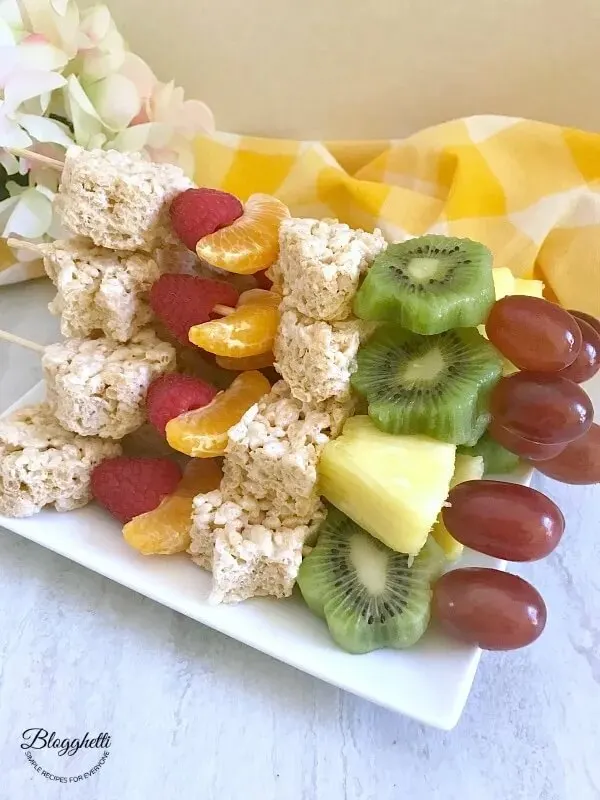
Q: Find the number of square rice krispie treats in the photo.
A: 4